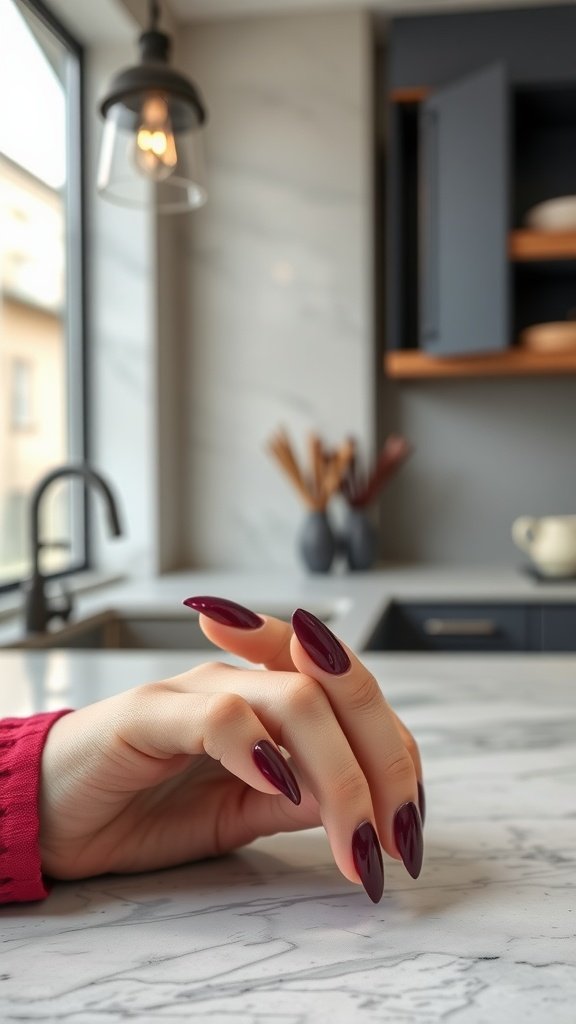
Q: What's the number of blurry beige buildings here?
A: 1